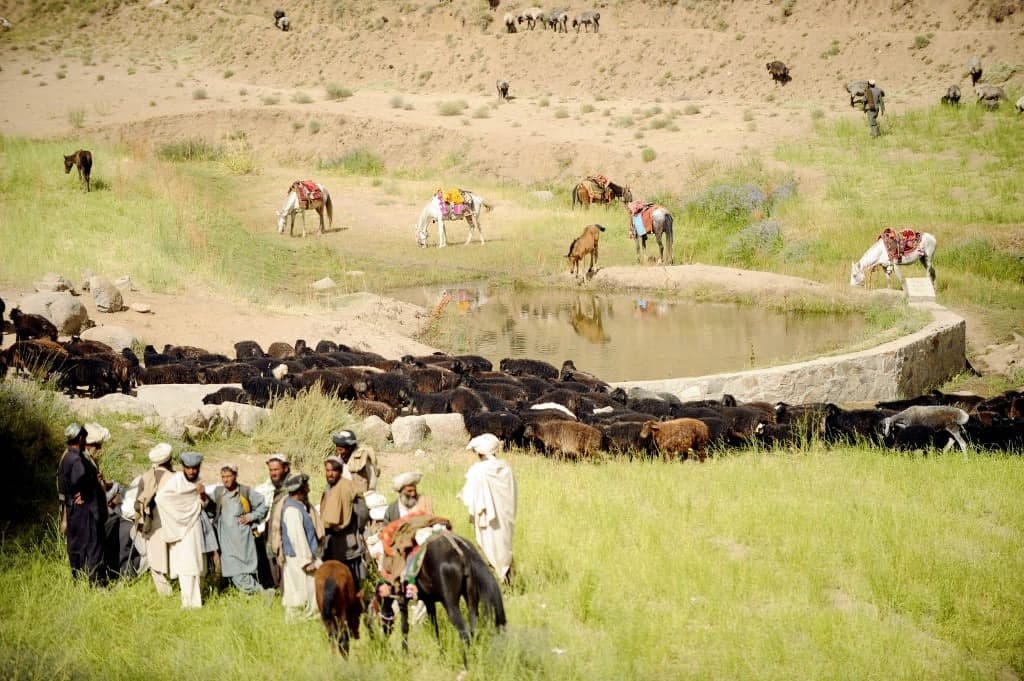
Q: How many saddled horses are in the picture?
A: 6